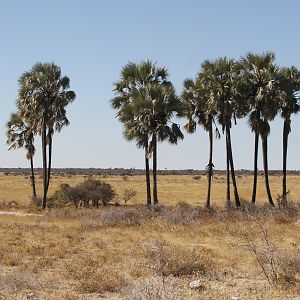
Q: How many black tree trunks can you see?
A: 11